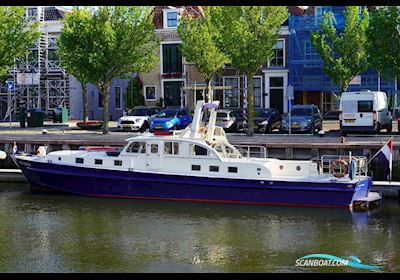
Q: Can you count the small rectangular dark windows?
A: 6